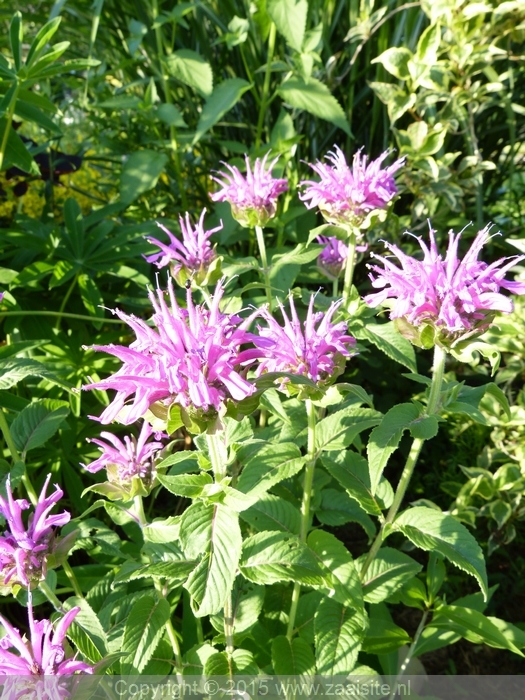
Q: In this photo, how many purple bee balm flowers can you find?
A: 10